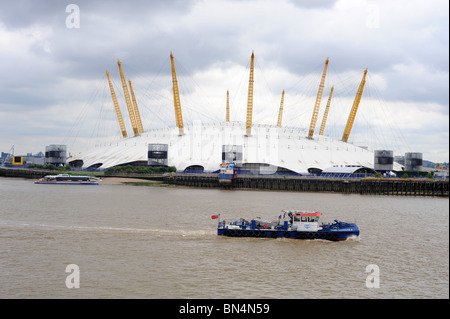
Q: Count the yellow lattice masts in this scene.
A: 10